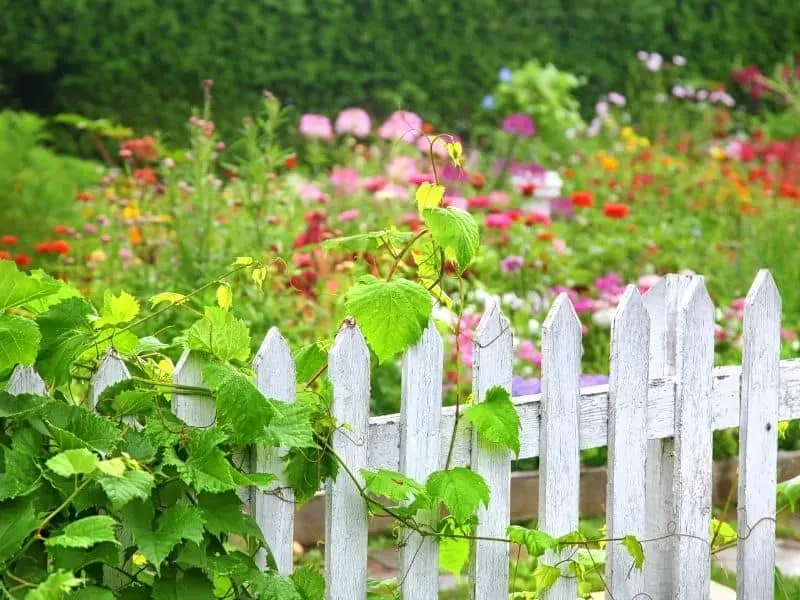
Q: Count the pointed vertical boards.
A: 11